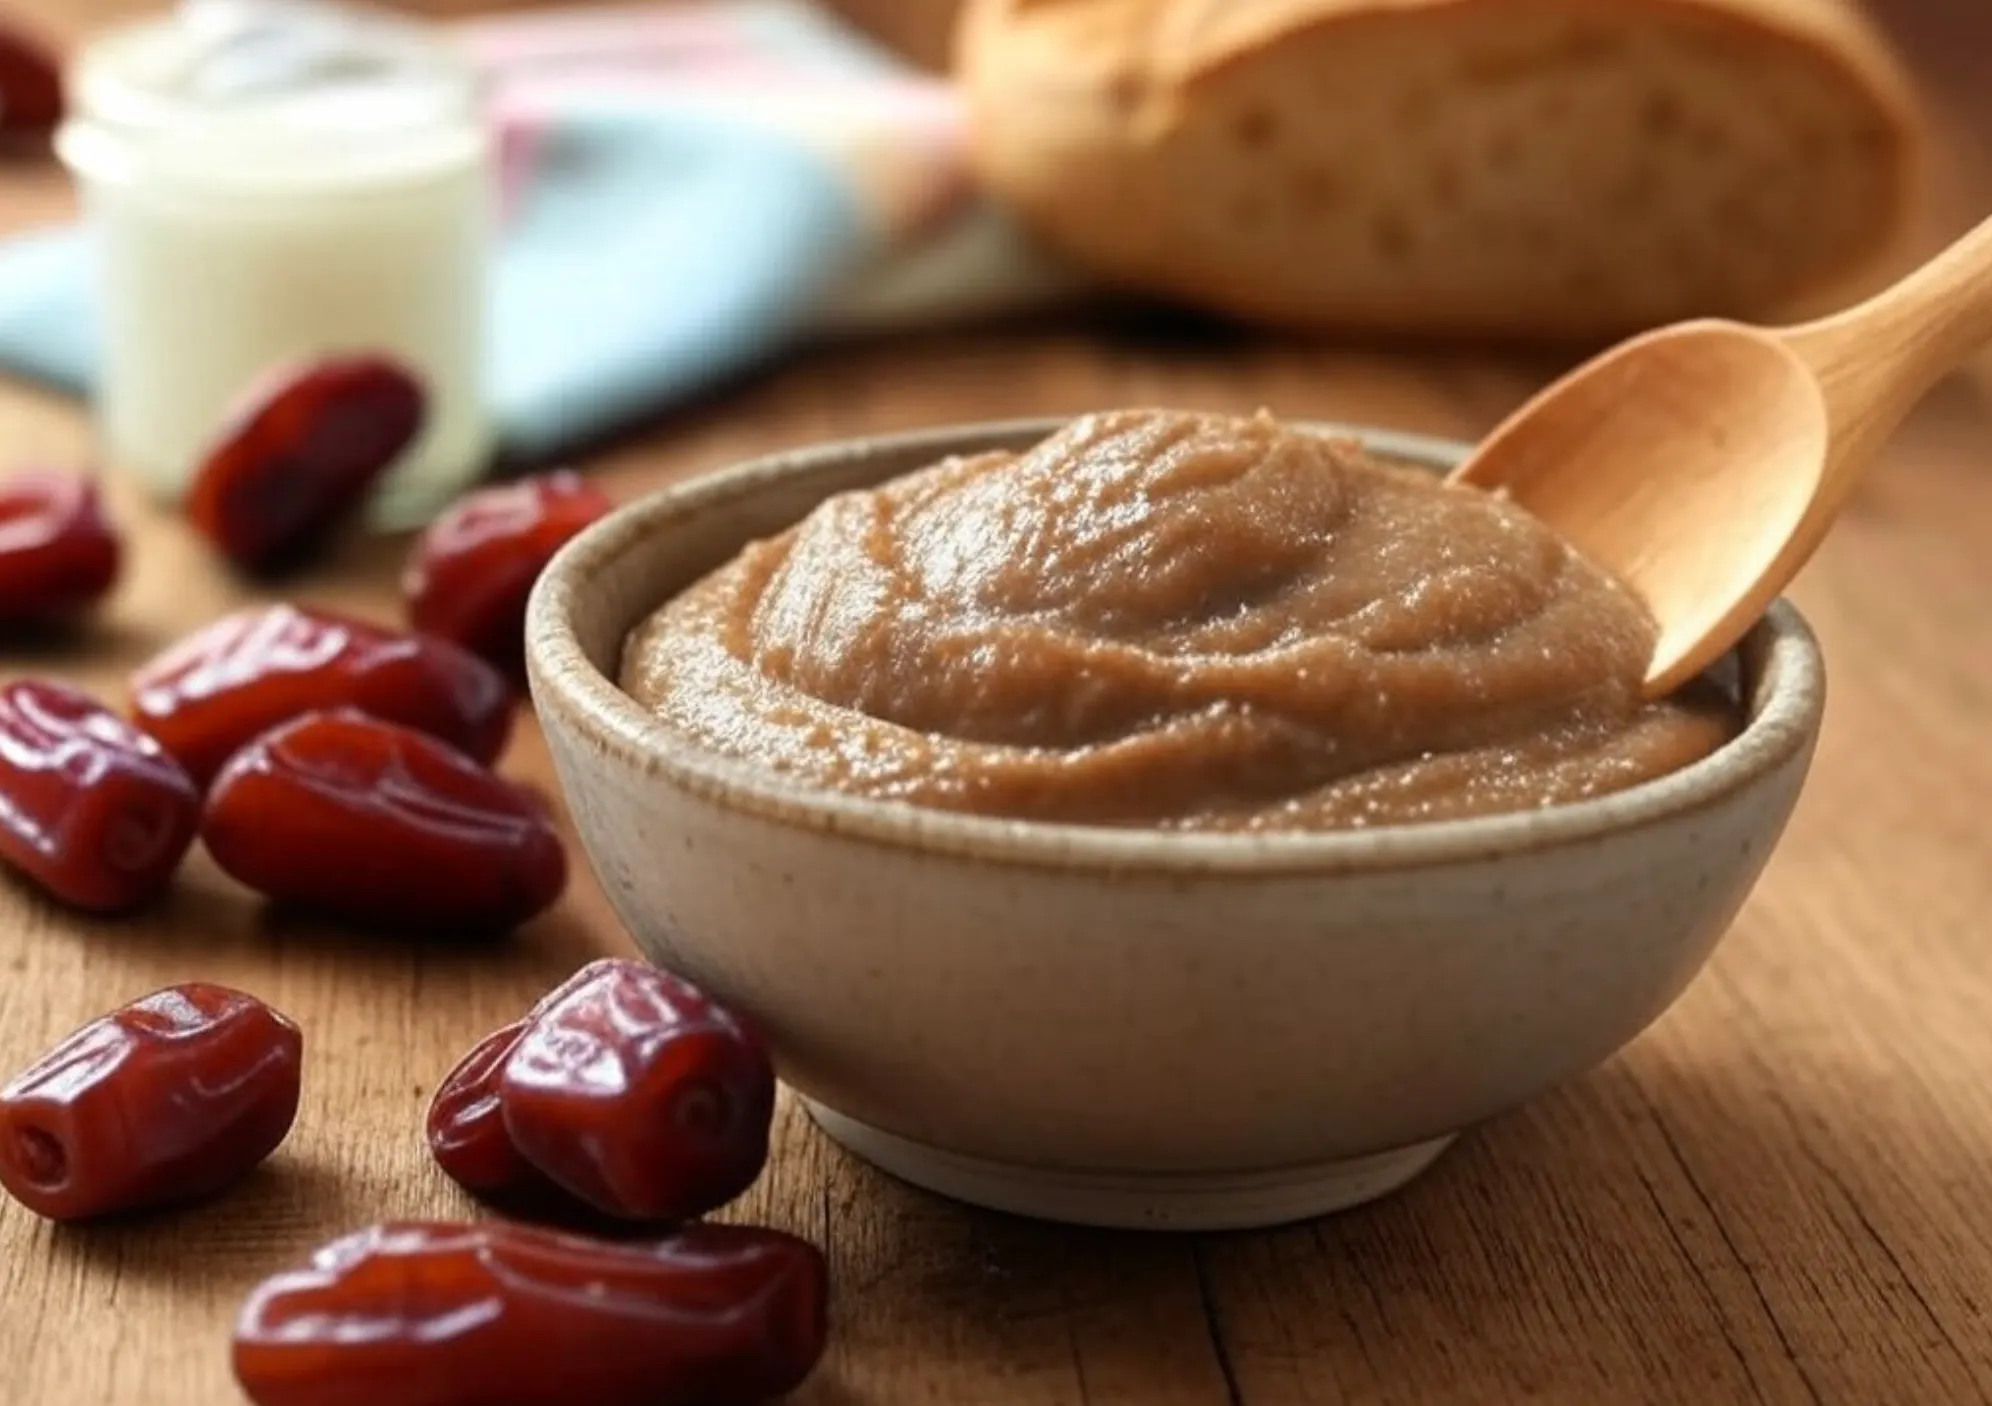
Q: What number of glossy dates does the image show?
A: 11